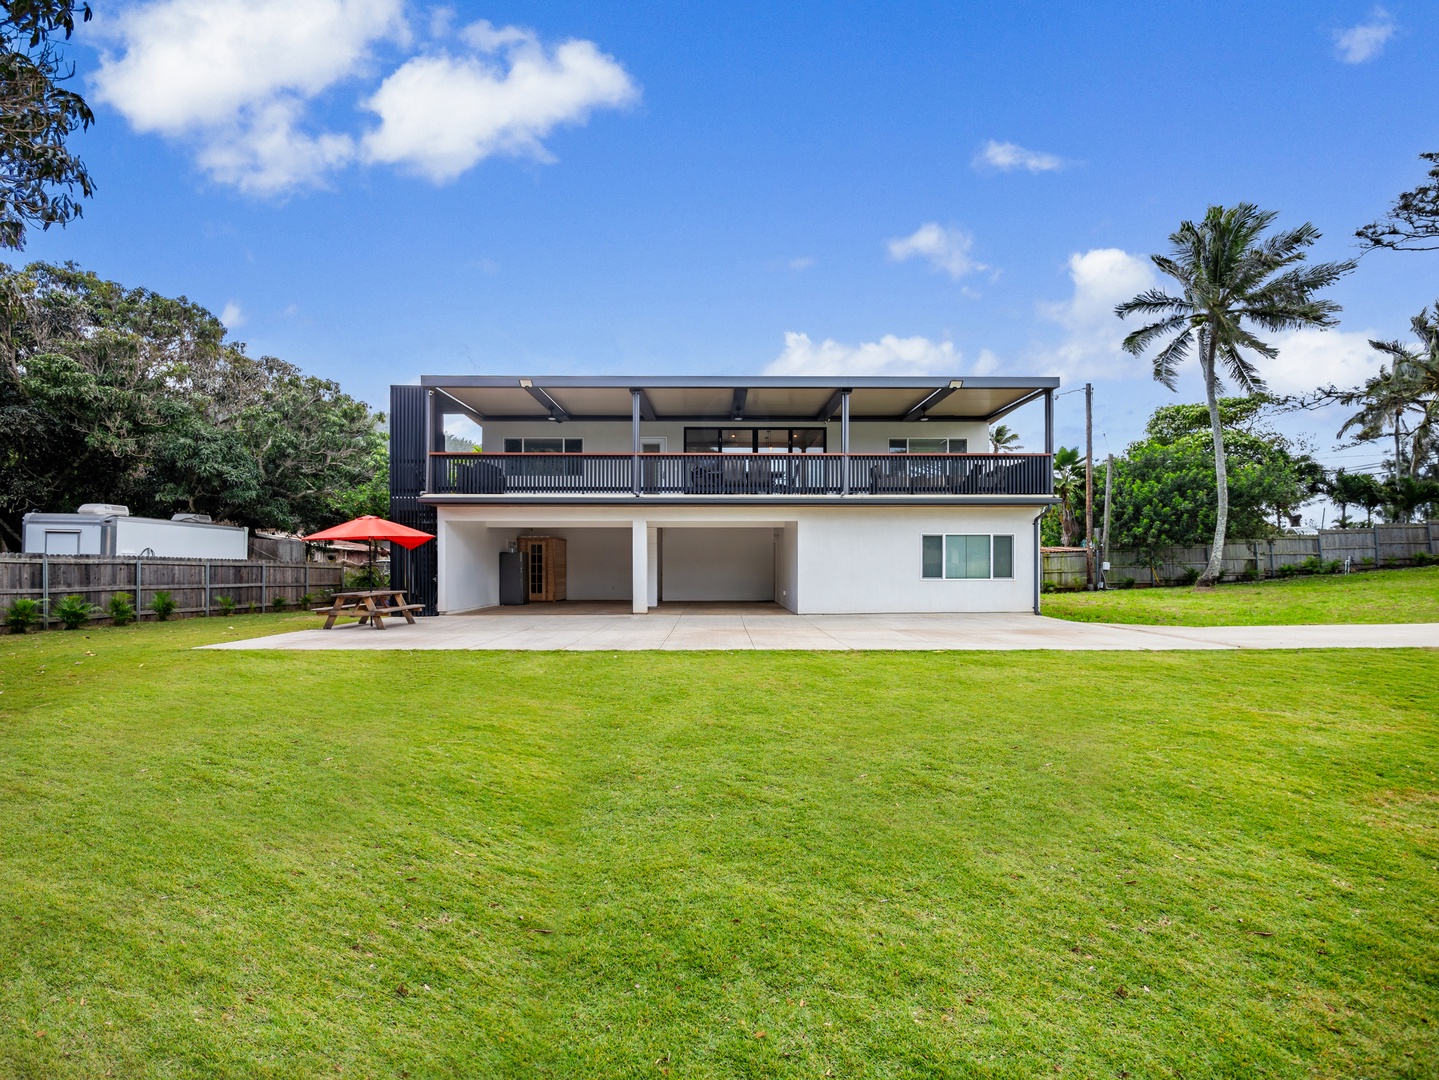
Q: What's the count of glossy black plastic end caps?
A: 0